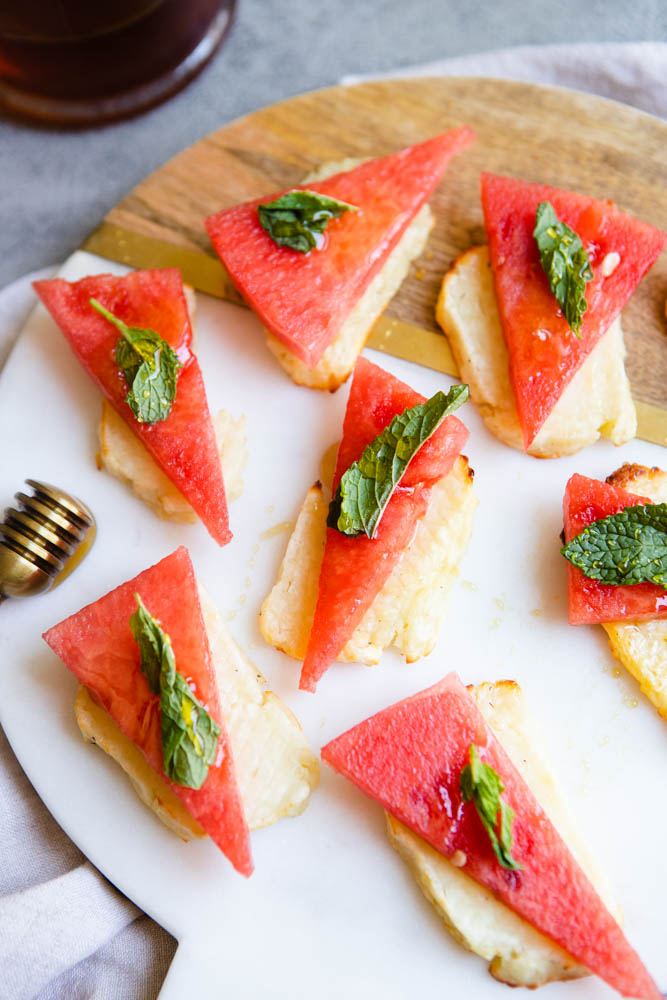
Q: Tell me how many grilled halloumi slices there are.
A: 7